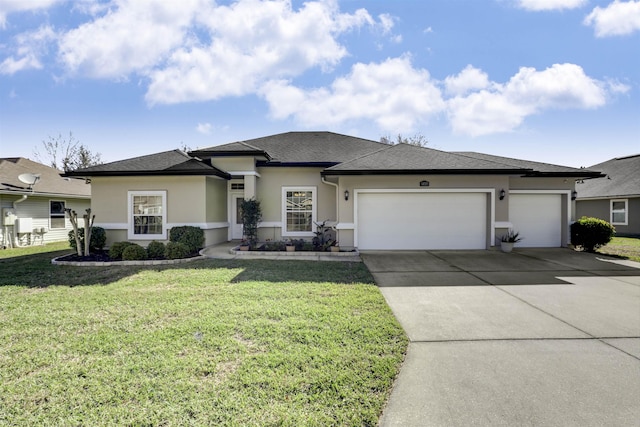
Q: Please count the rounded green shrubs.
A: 7